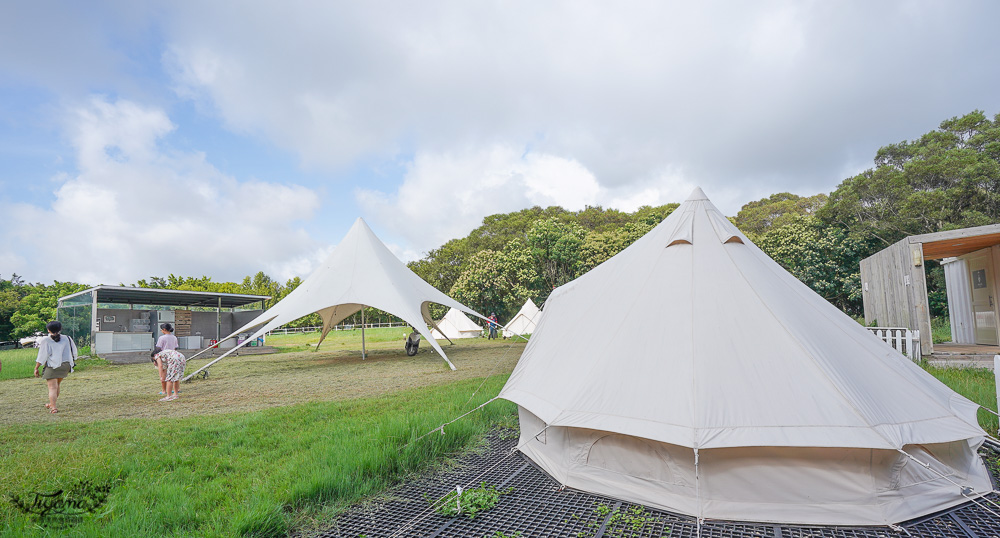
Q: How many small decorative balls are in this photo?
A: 0